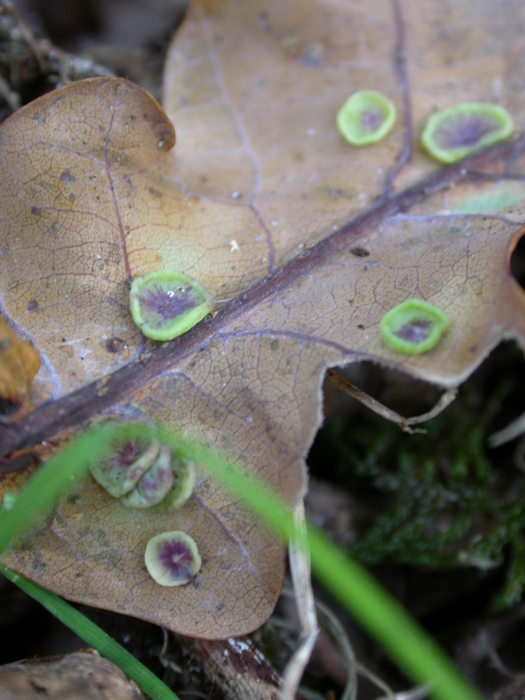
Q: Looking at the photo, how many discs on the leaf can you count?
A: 8